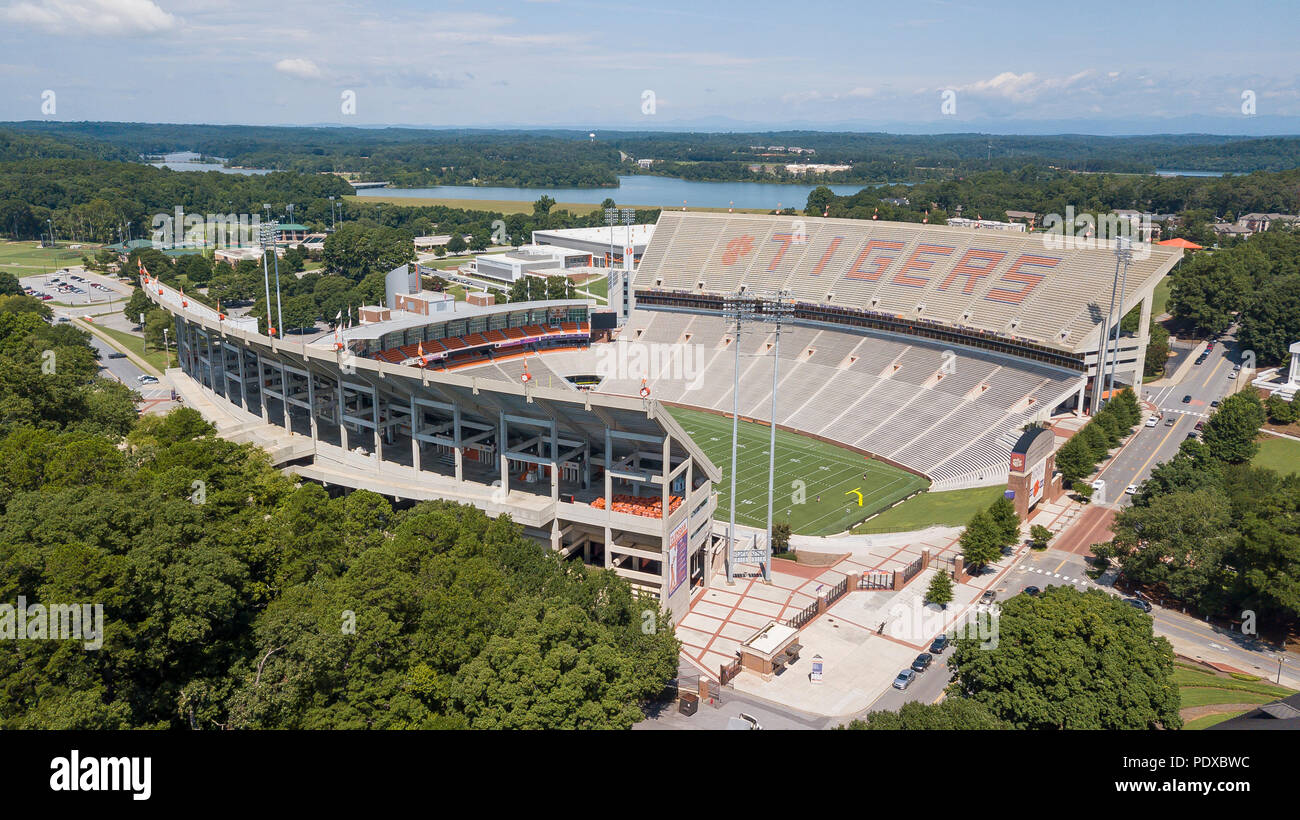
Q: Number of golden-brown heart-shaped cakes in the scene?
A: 0